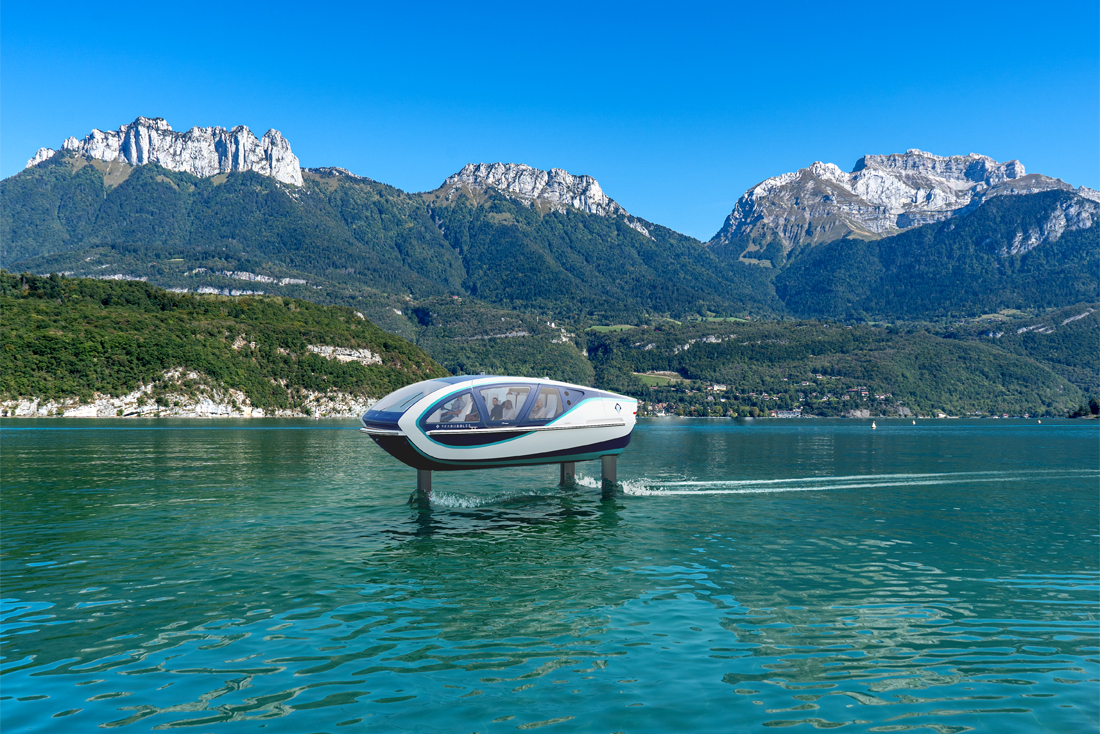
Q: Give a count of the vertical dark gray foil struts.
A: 3